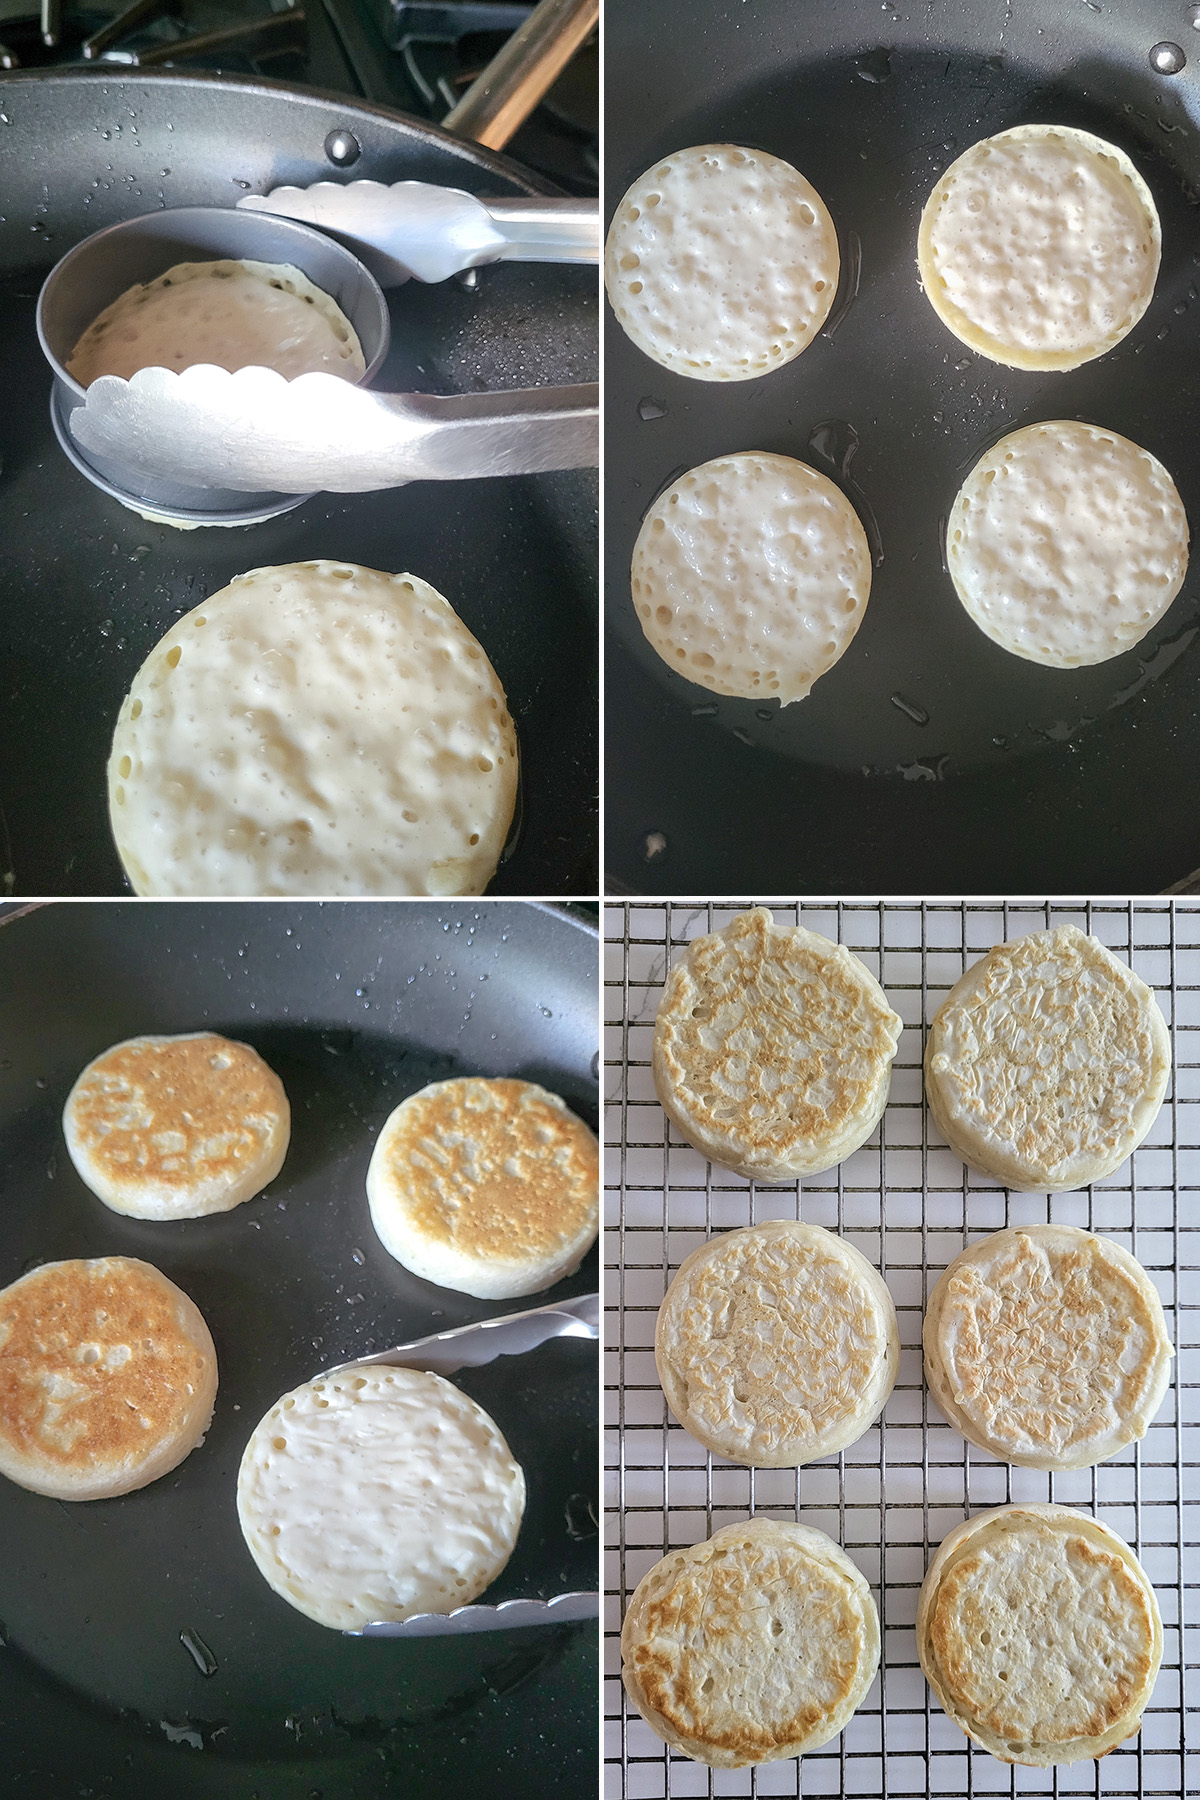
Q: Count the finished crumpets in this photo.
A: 6